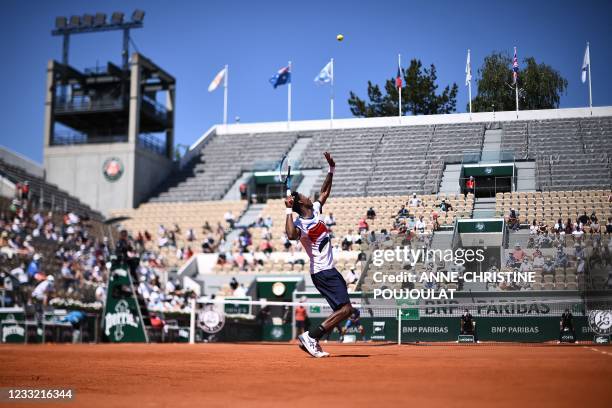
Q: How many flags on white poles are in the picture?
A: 7